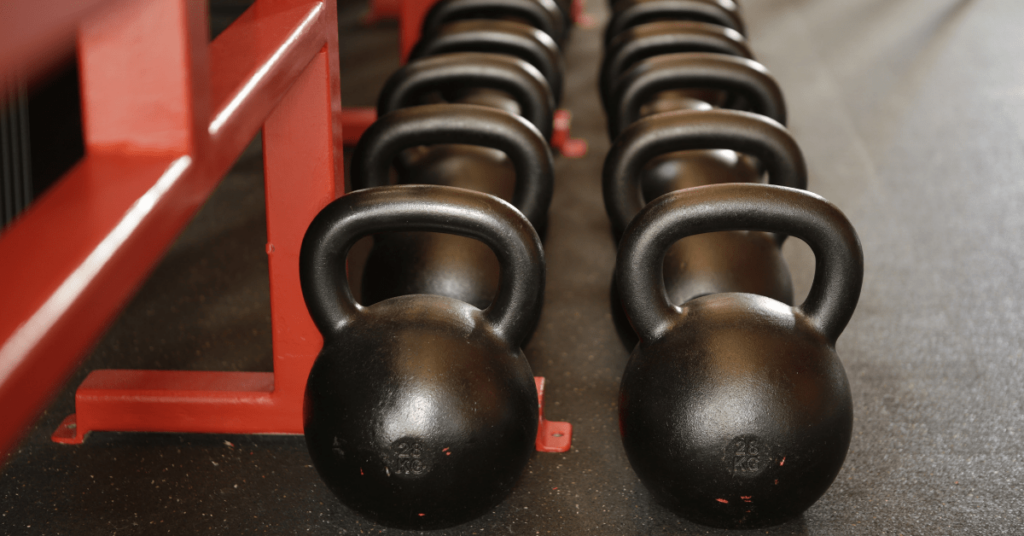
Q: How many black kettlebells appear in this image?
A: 10